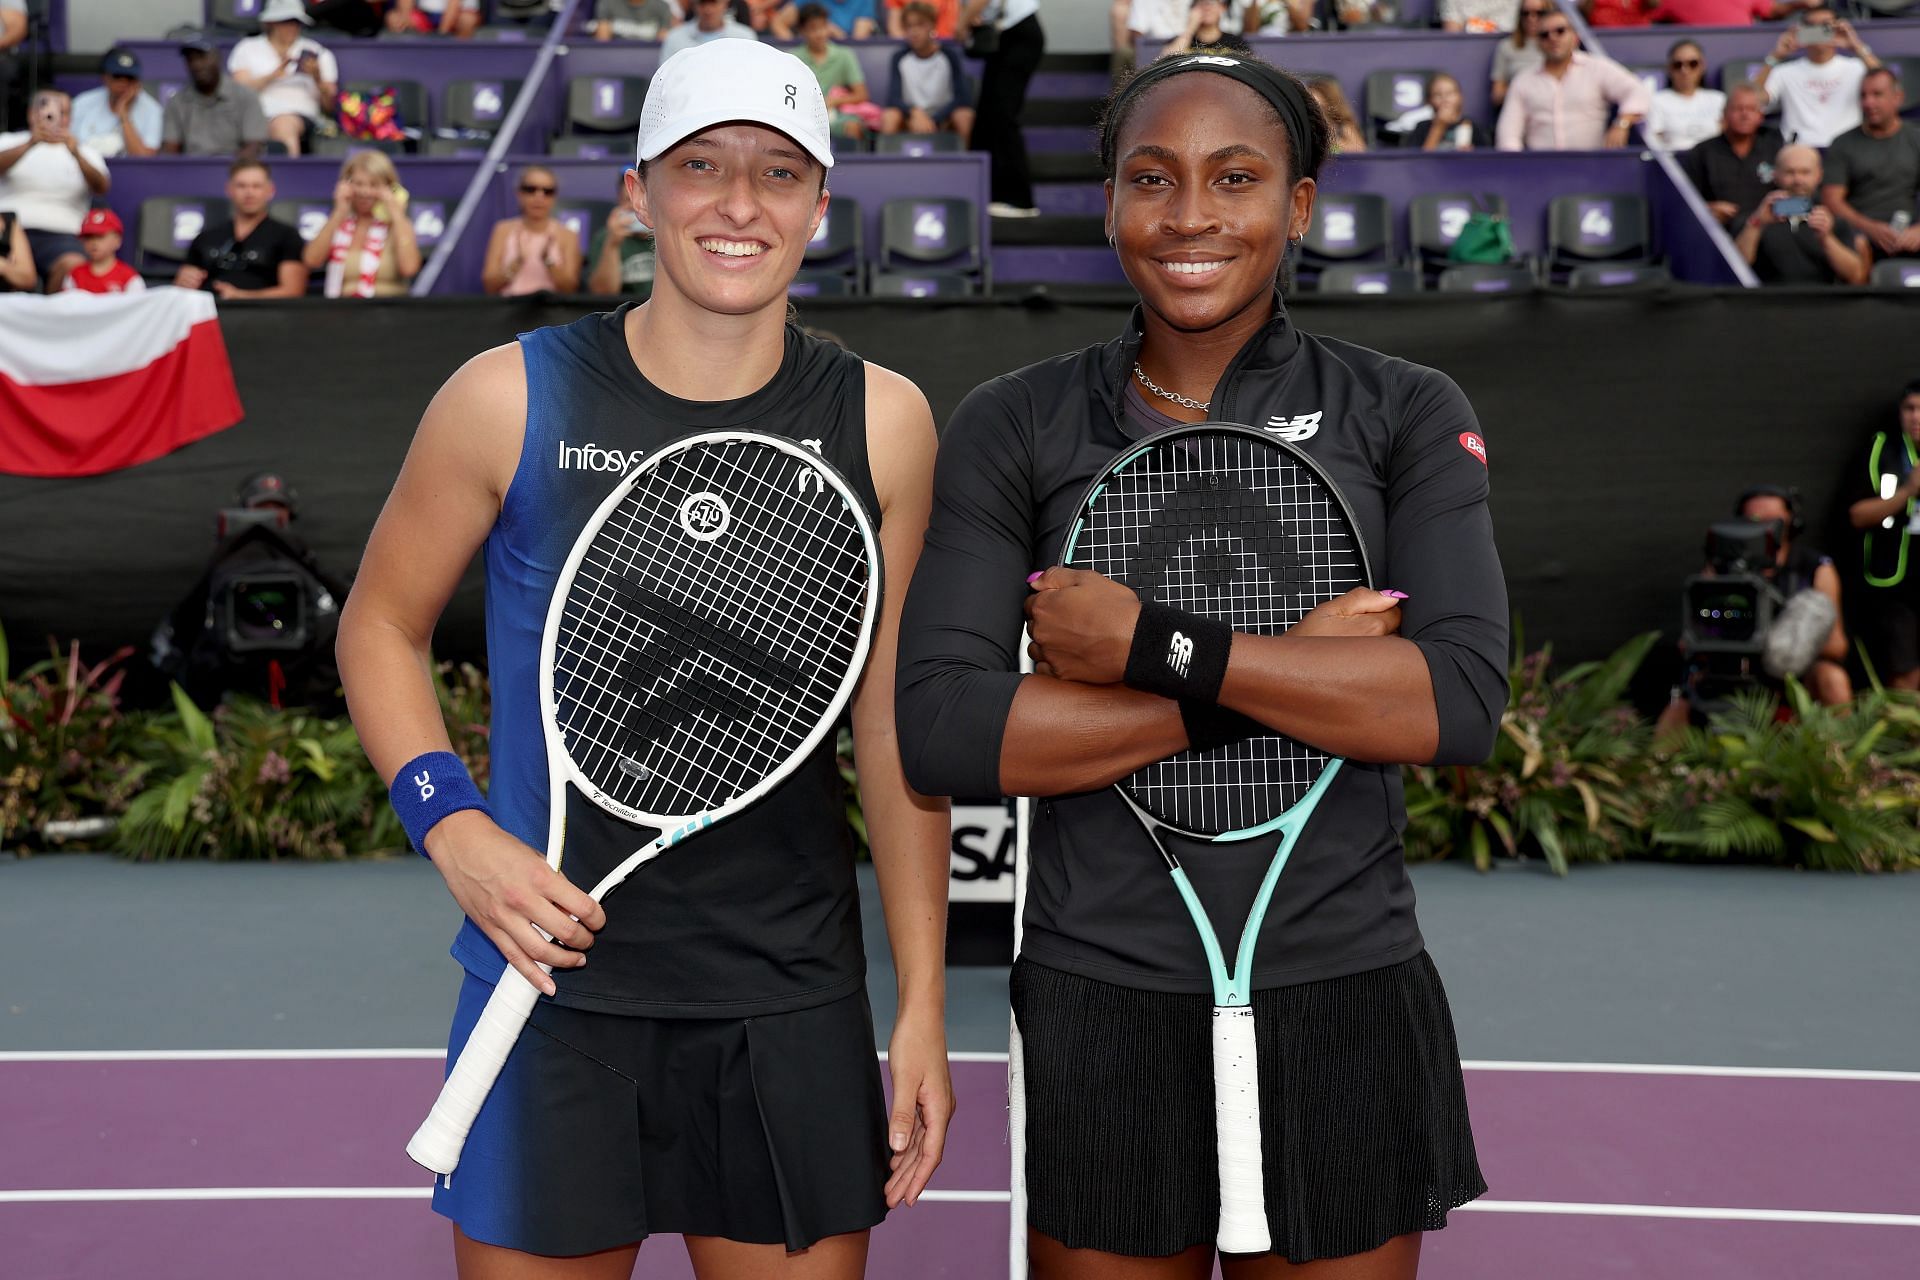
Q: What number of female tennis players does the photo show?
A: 2